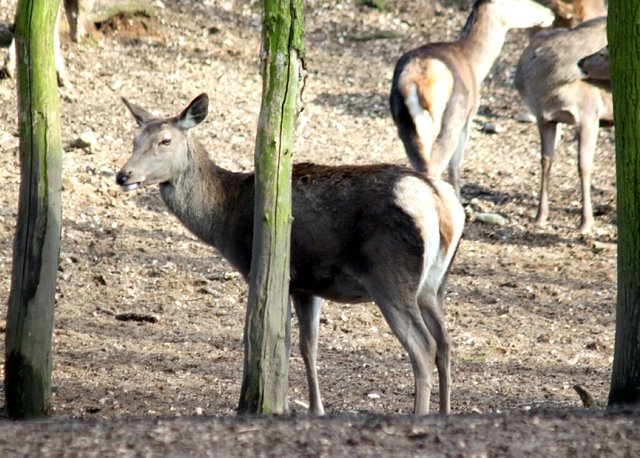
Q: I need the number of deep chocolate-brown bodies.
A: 1